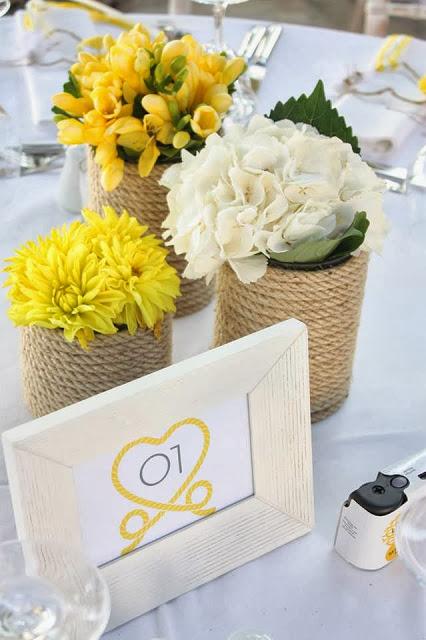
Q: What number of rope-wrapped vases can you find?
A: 3